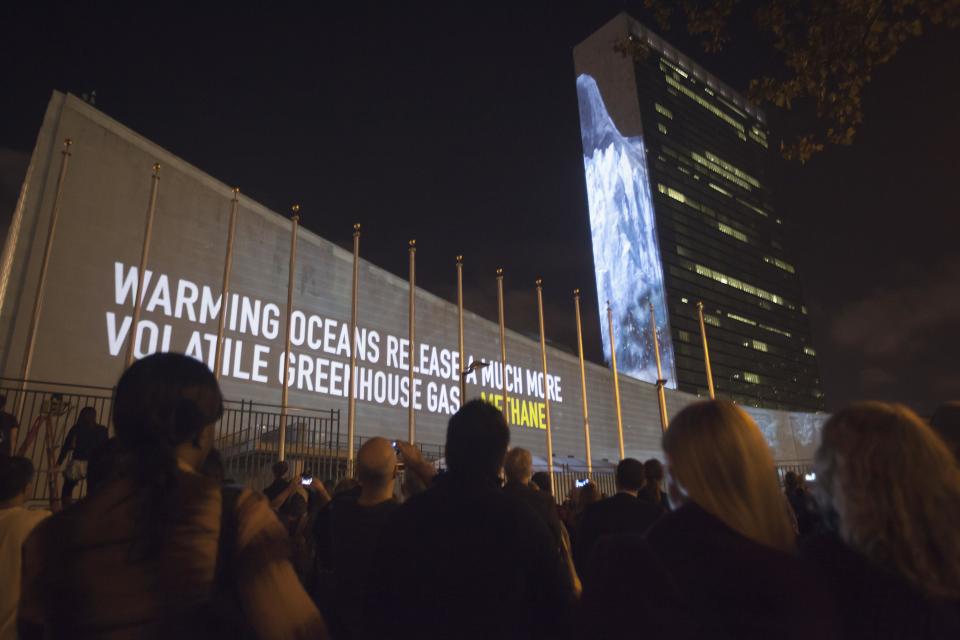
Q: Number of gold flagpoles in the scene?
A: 13